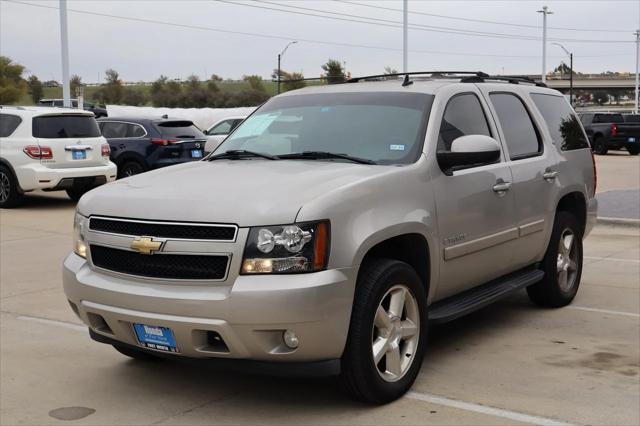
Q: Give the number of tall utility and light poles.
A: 6